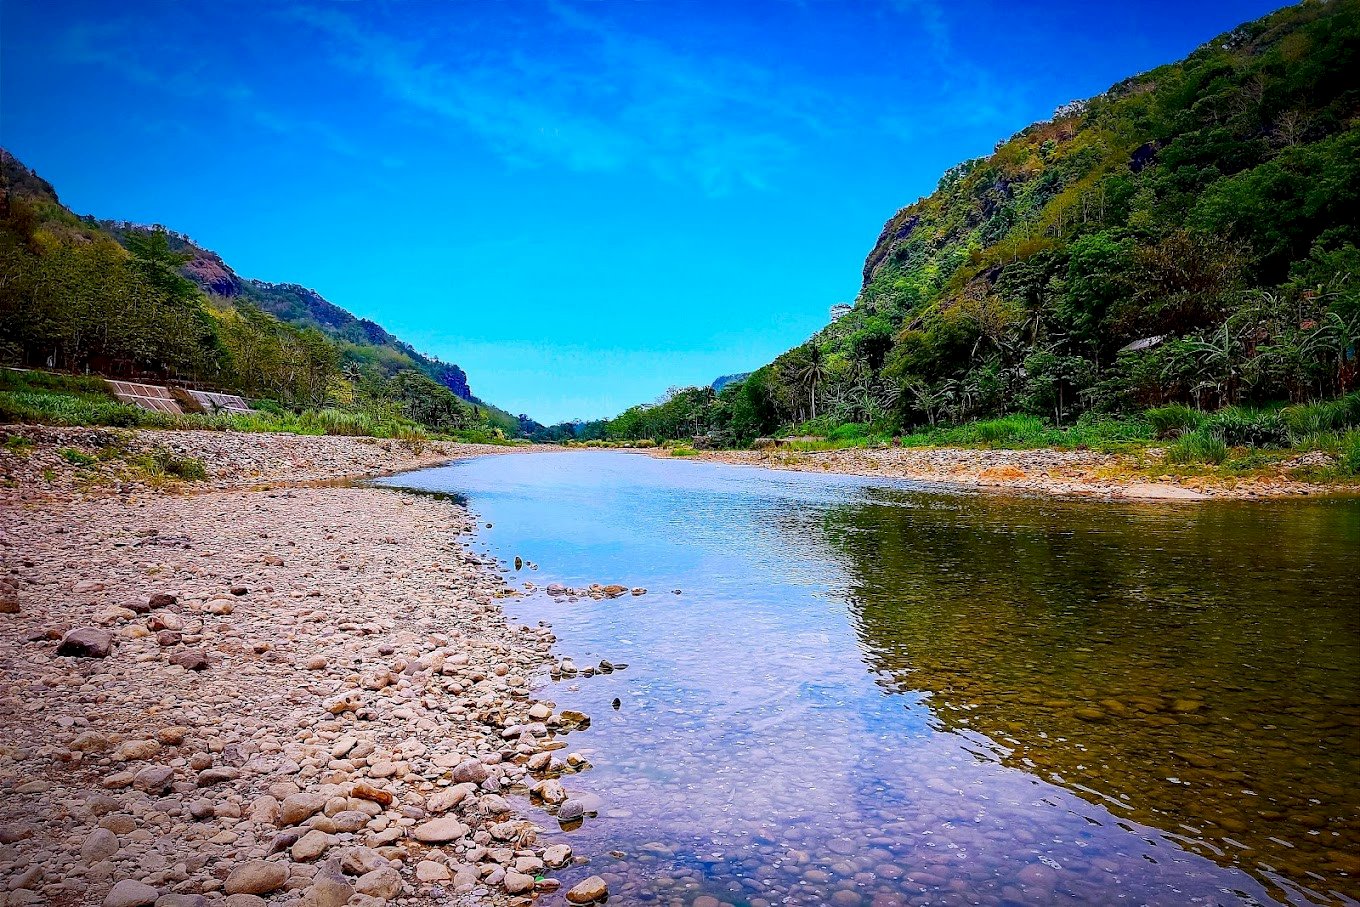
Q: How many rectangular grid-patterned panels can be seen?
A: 2